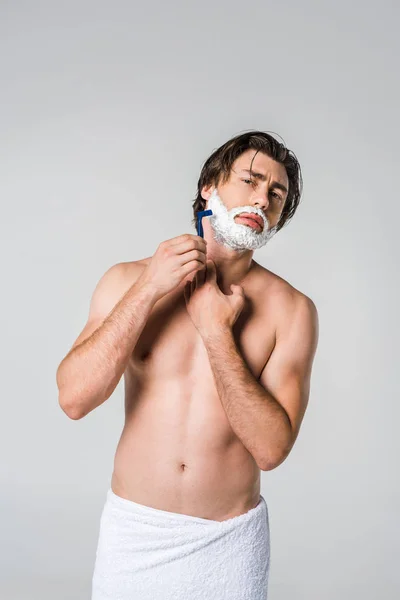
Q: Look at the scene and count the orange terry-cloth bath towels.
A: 0